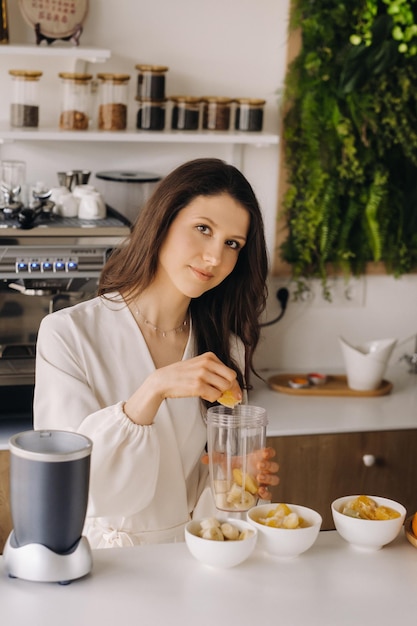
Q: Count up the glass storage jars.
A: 8